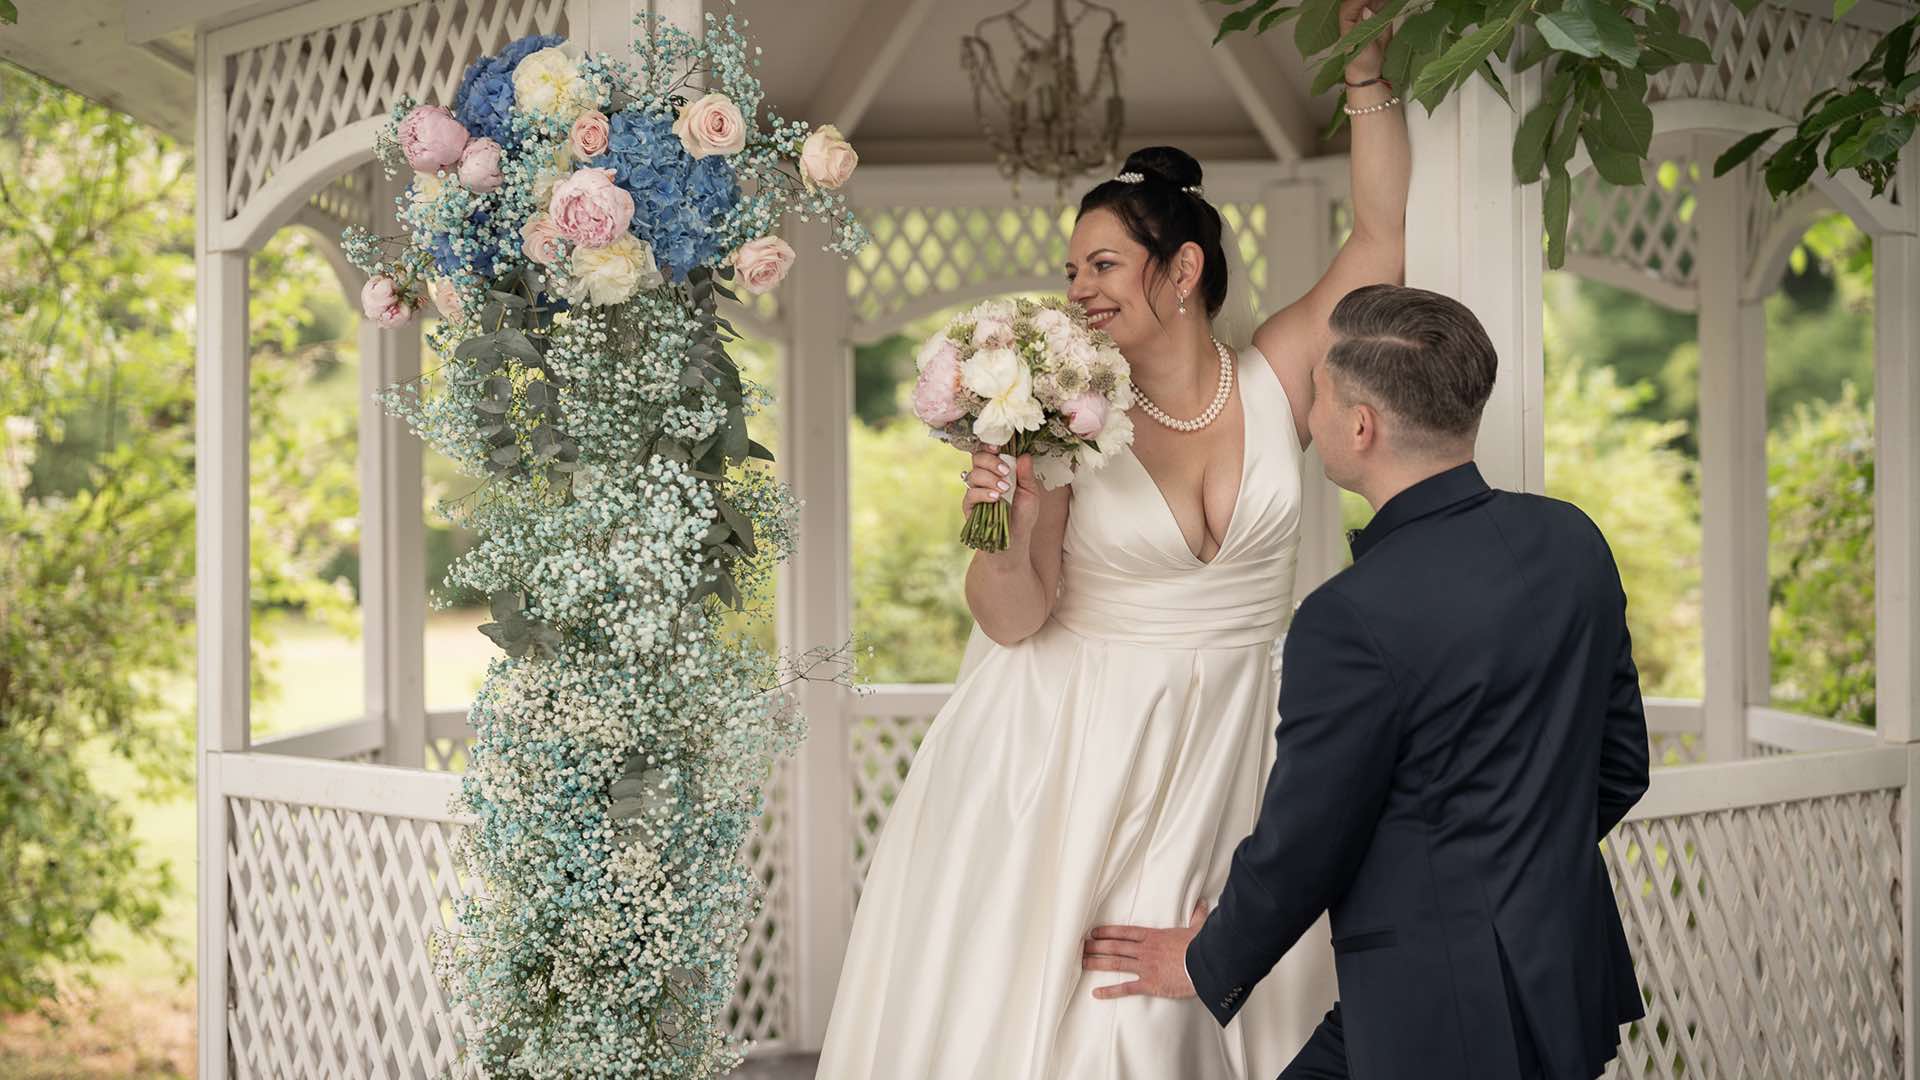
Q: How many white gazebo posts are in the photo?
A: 8